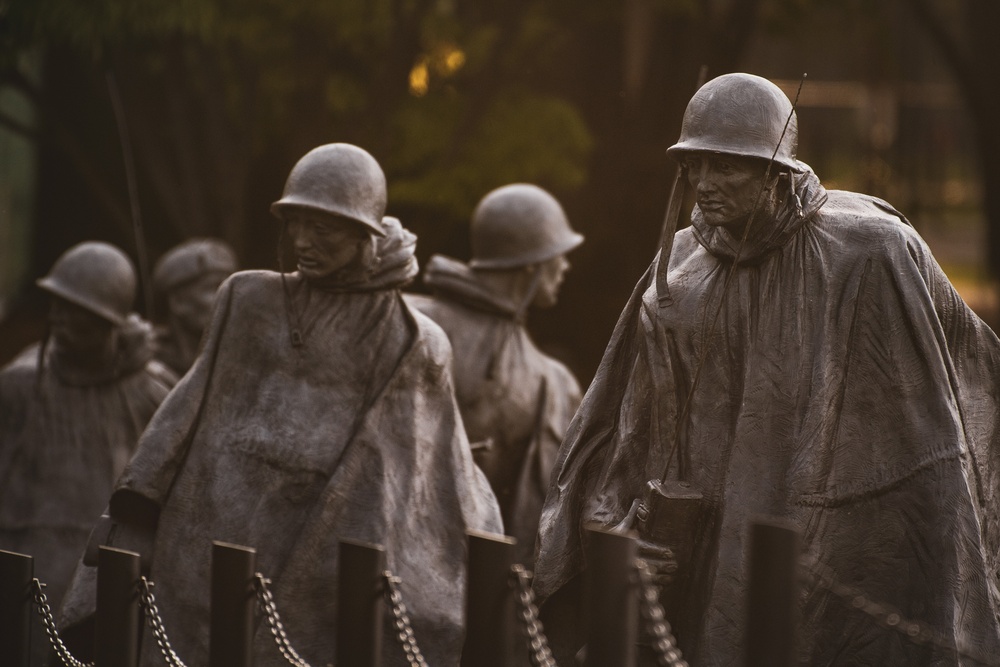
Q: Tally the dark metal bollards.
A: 7